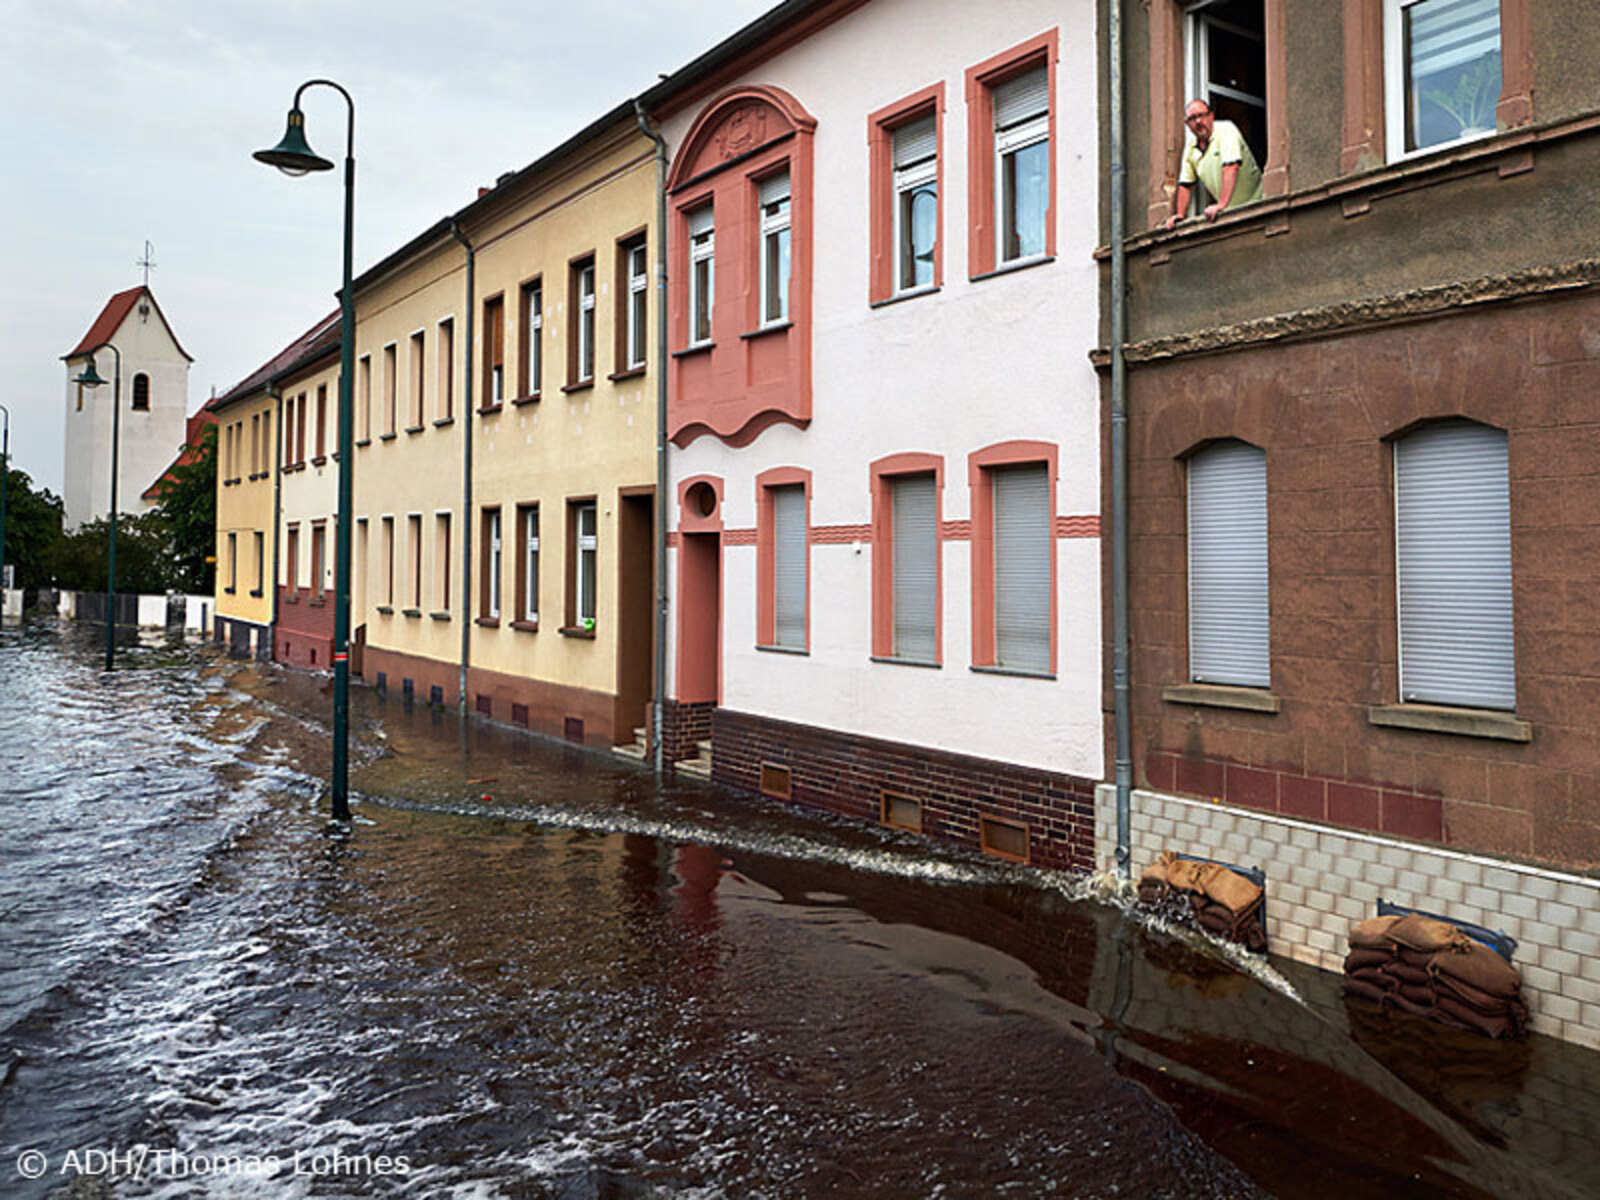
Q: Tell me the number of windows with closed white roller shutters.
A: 5